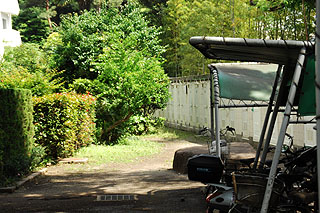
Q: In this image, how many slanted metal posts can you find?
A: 3